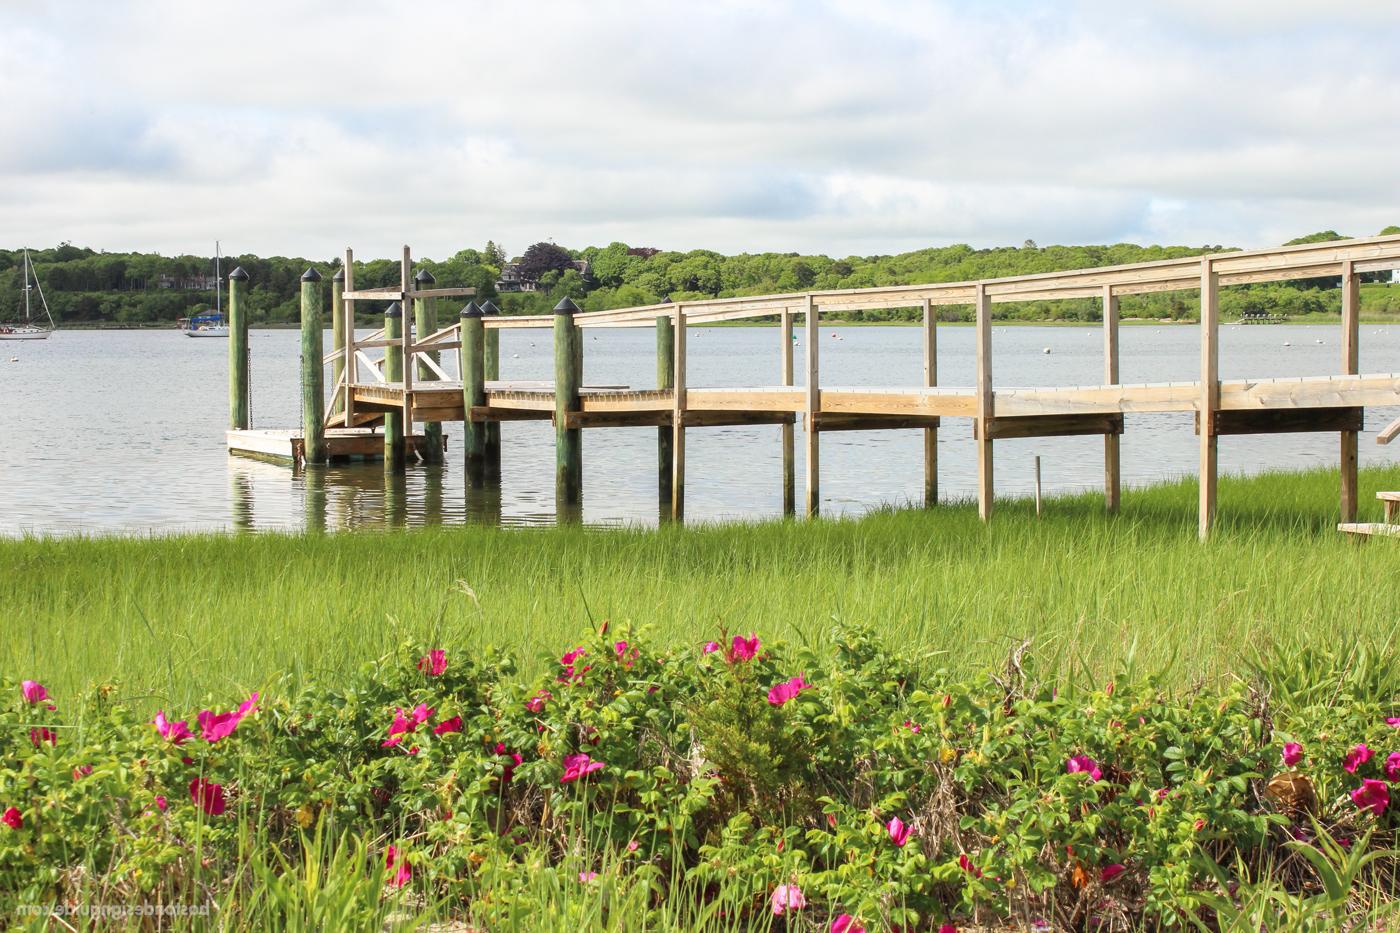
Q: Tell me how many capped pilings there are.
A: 9